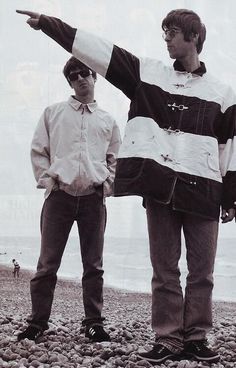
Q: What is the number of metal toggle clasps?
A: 4